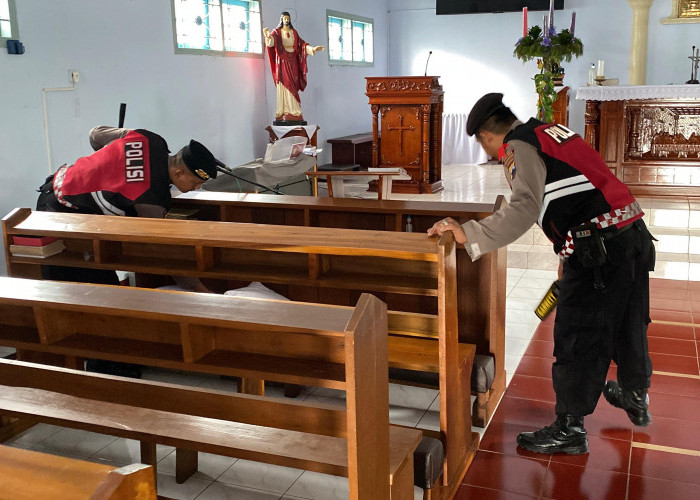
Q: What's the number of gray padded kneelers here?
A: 2